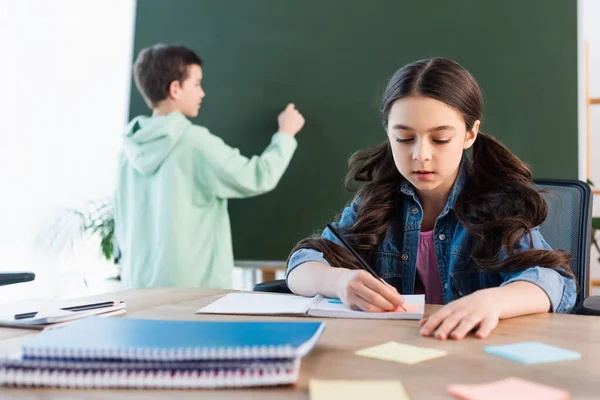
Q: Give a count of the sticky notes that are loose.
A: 4